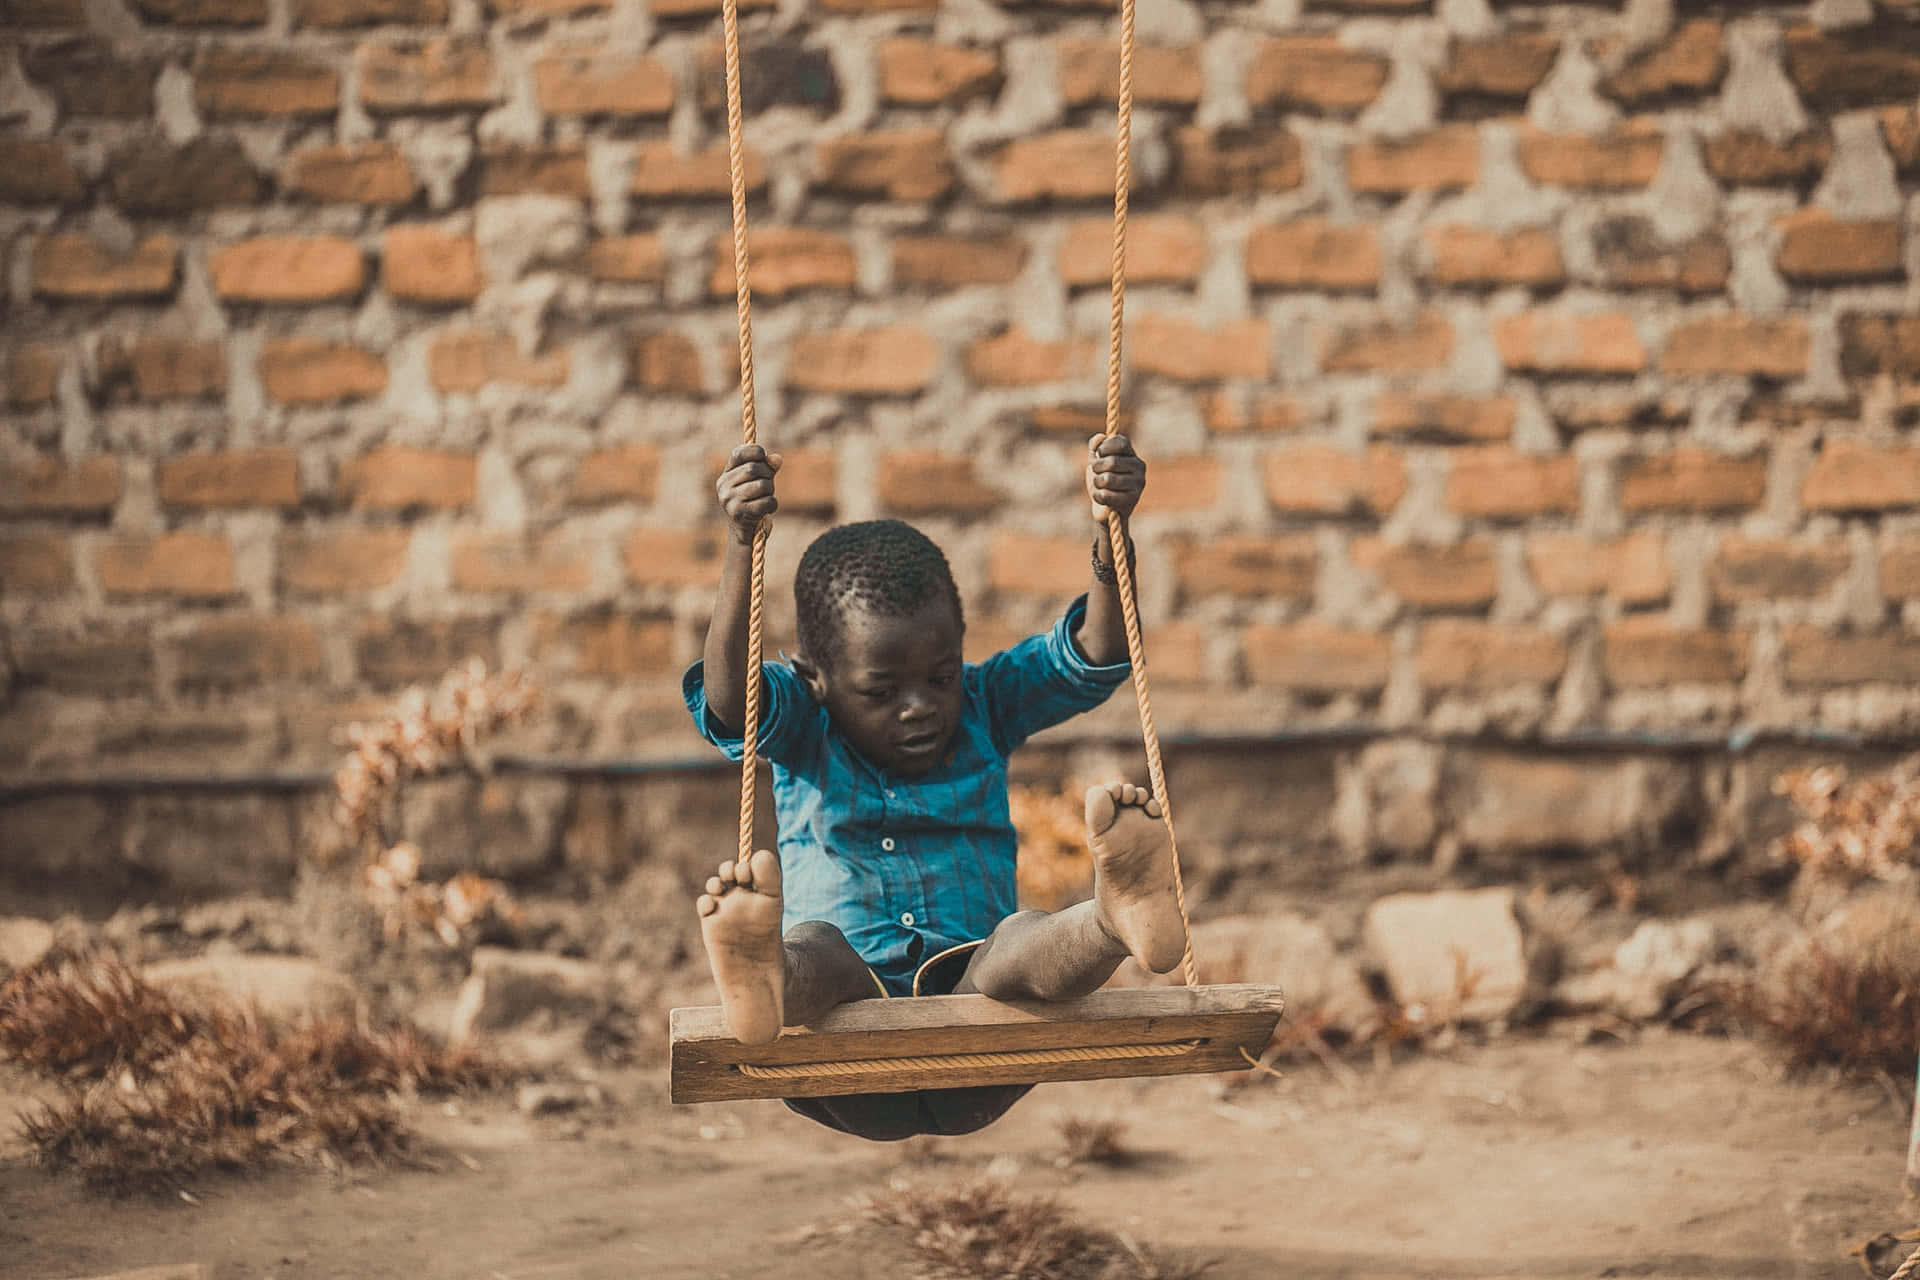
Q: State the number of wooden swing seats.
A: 1